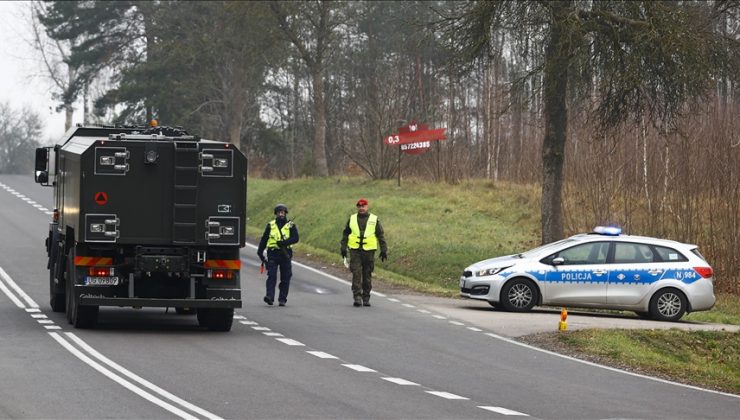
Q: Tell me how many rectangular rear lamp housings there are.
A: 2